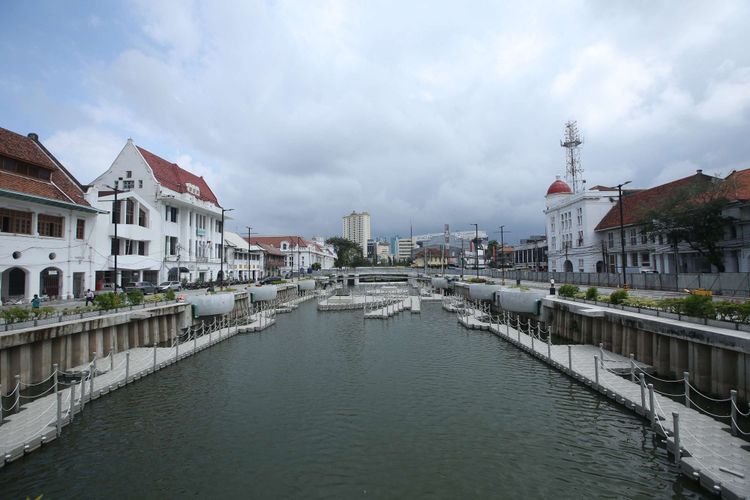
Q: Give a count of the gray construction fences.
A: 1